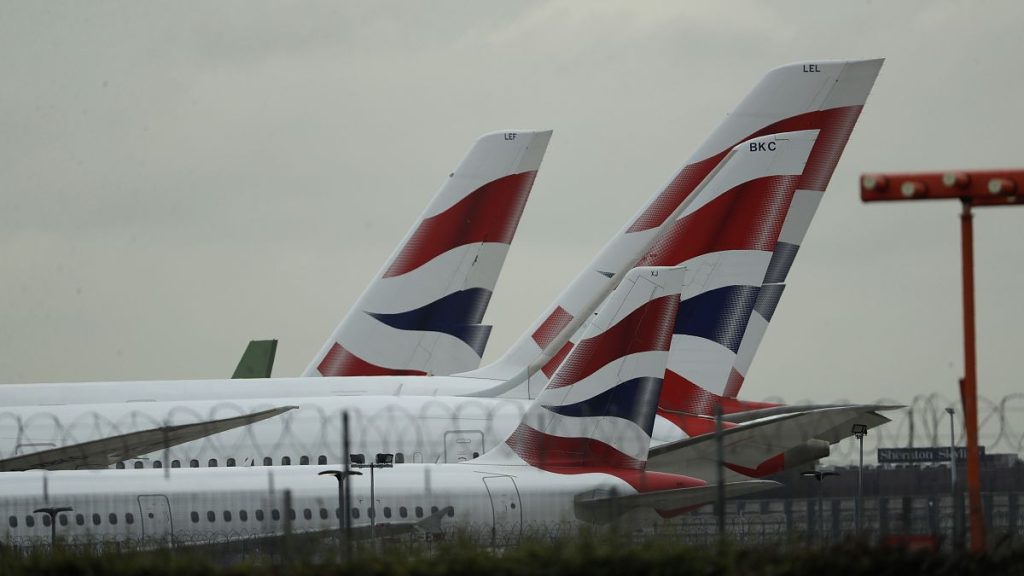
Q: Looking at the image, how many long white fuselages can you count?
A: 3